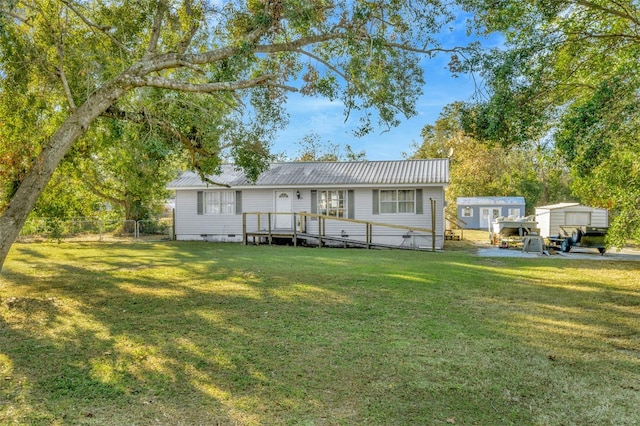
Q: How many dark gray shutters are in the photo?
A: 6